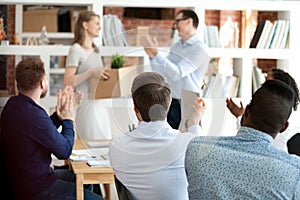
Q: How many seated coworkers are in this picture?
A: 4